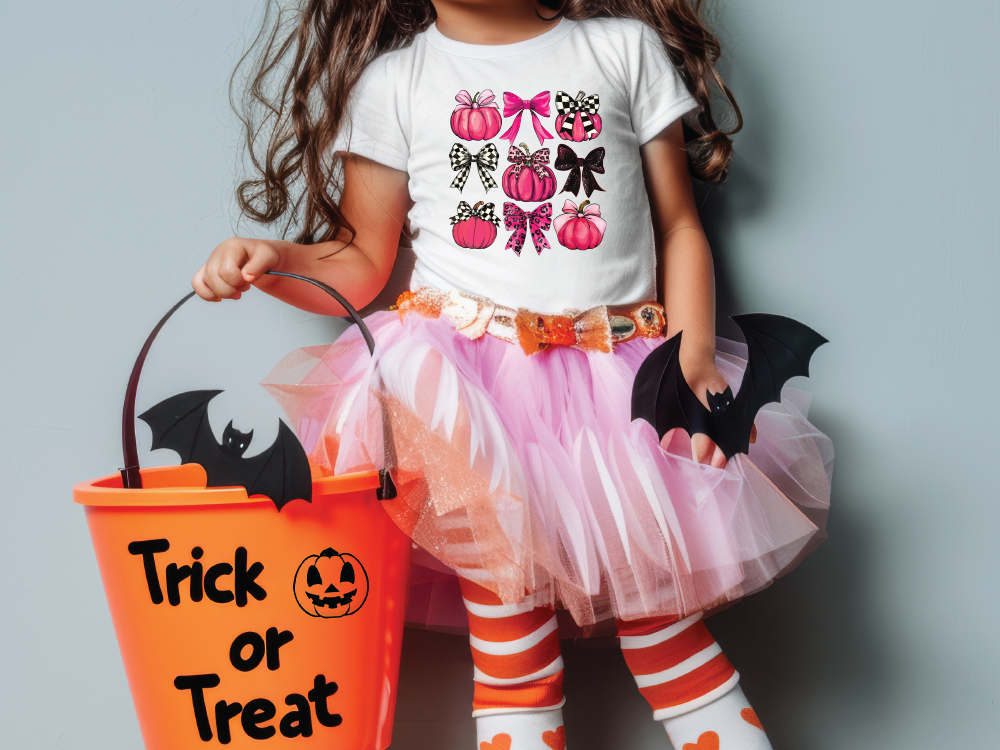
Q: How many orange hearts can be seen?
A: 4